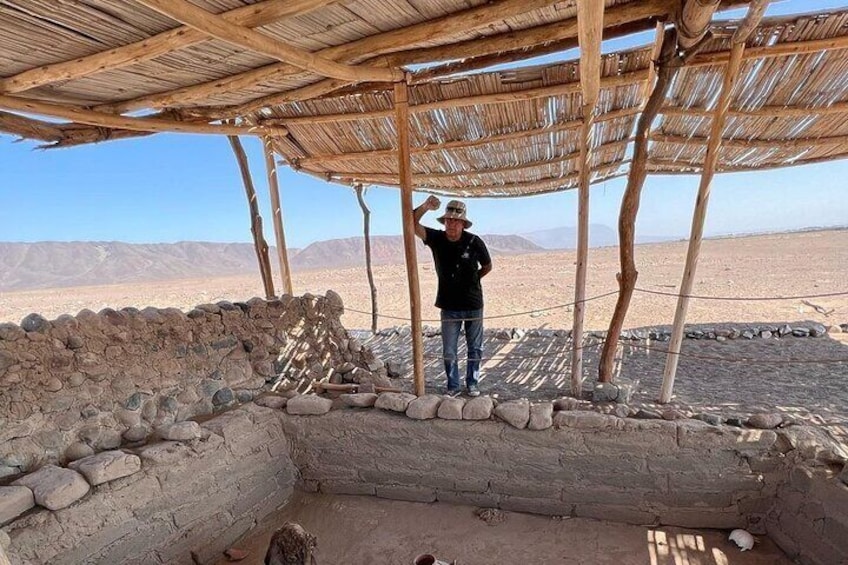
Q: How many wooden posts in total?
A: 7